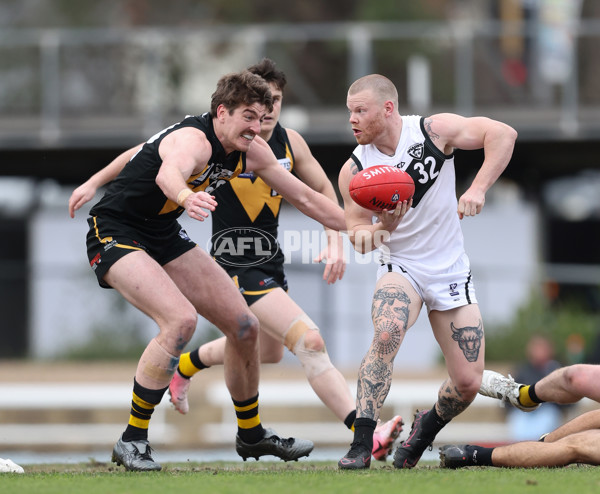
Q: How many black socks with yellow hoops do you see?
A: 5